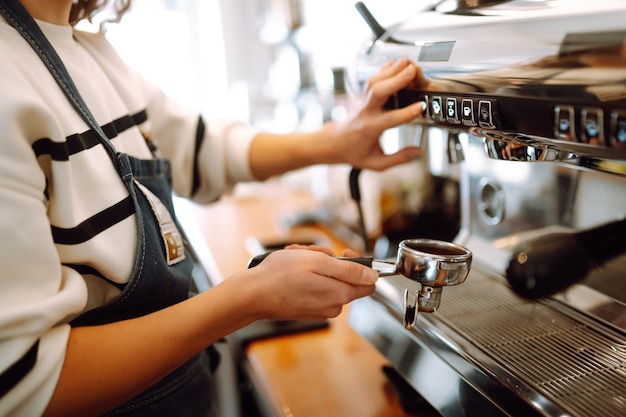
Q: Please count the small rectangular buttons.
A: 8